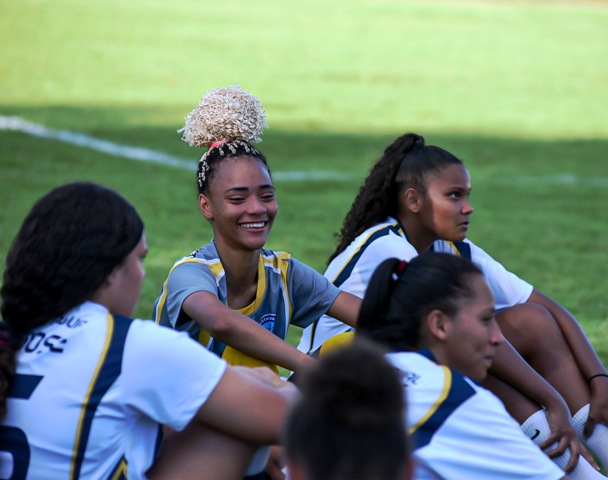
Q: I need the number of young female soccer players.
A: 5